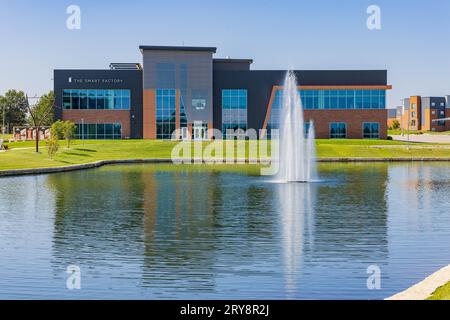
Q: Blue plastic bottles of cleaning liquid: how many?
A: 0